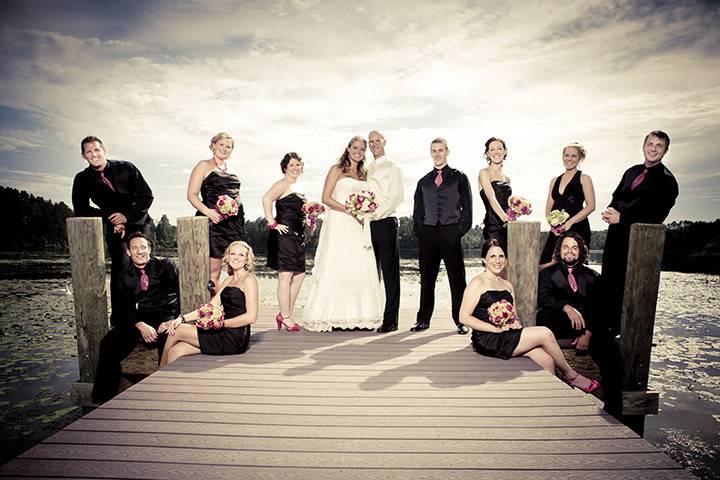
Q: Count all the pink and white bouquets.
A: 7